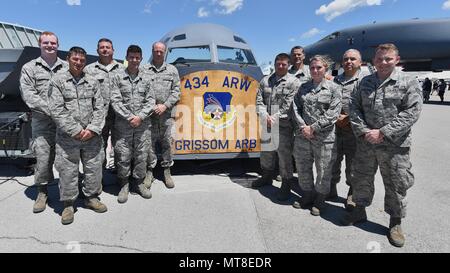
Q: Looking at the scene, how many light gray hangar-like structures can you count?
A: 1